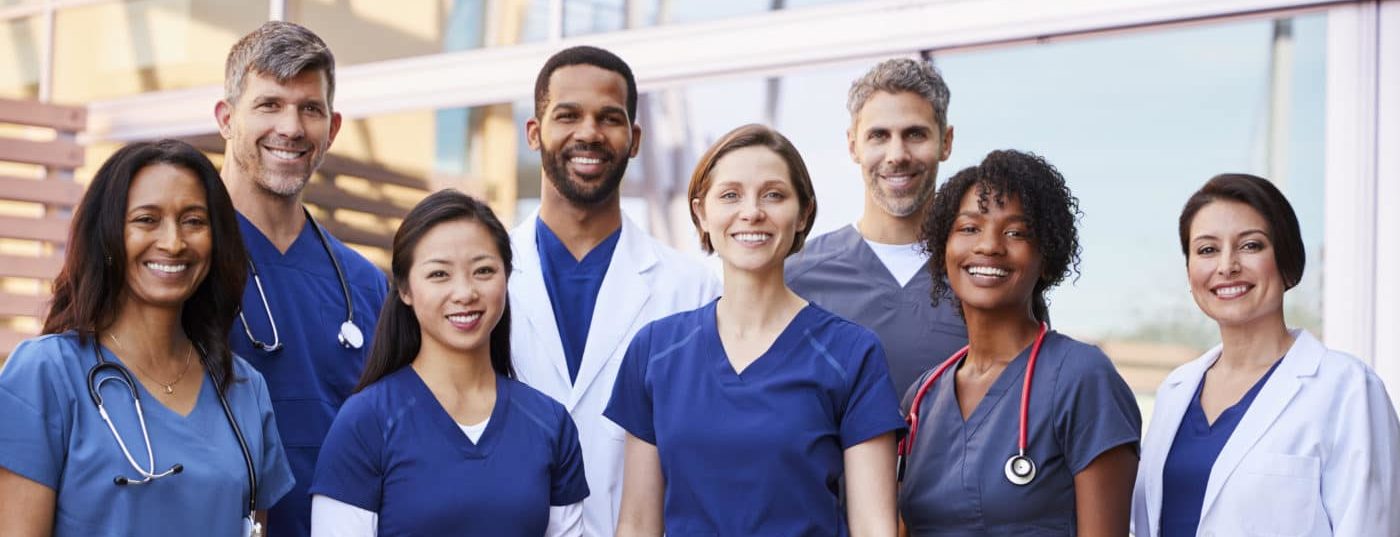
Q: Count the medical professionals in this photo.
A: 8